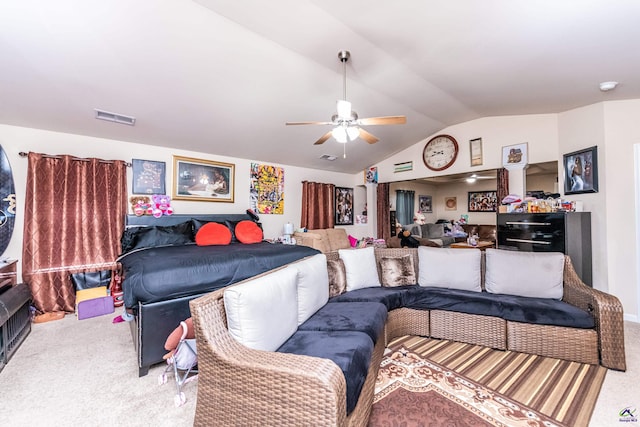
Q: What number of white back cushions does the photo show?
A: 5